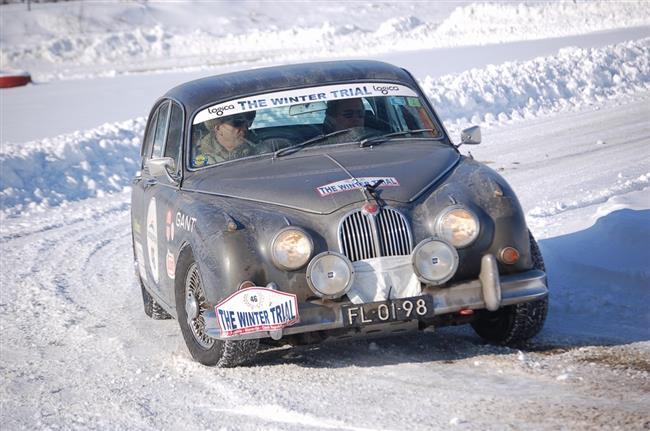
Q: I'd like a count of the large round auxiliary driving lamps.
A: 2